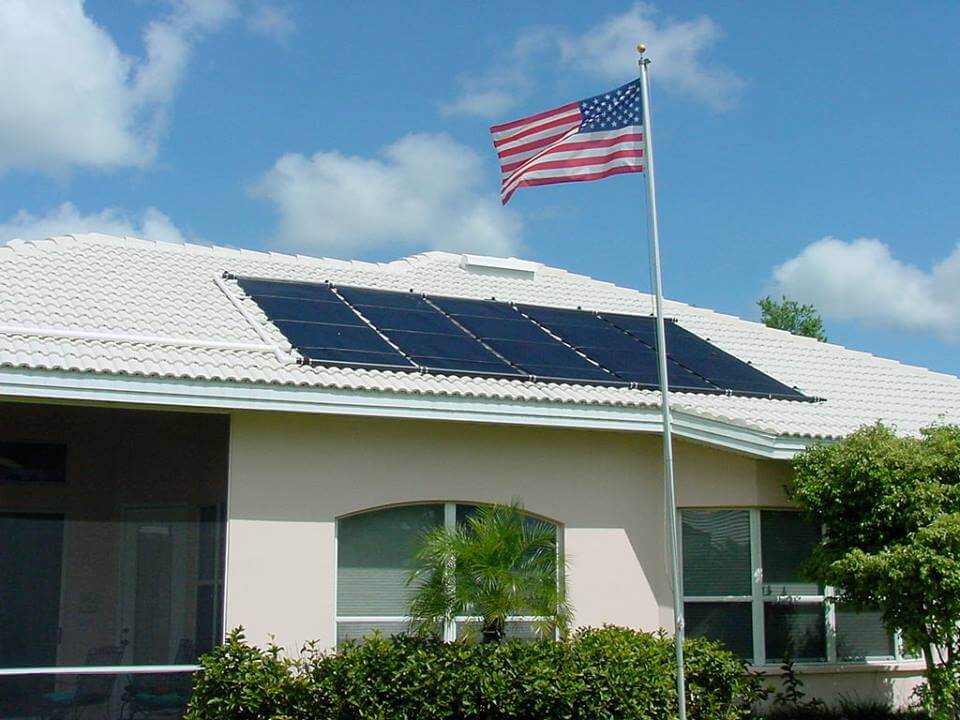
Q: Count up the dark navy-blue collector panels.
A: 5